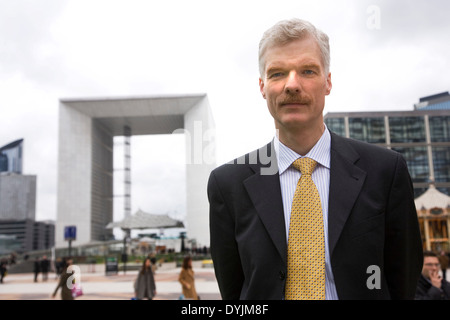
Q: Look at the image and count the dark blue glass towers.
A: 1